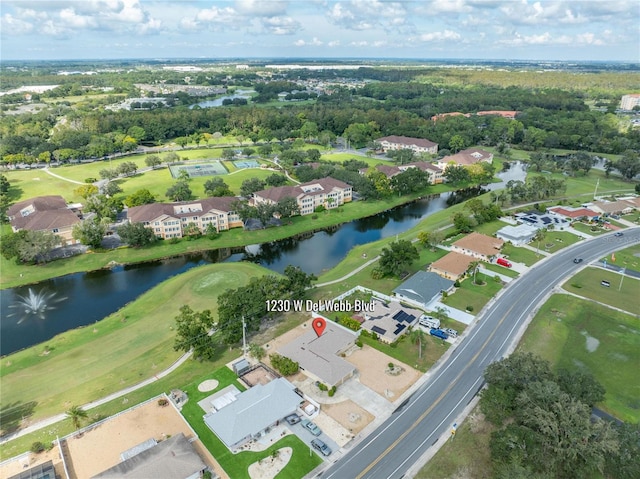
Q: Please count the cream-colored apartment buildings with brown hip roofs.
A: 6